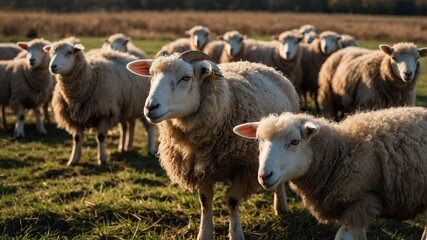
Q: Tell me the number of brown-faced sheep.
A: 0